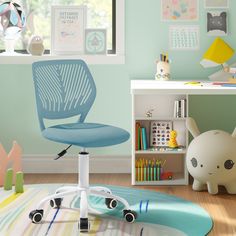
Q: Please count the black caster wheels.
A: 5